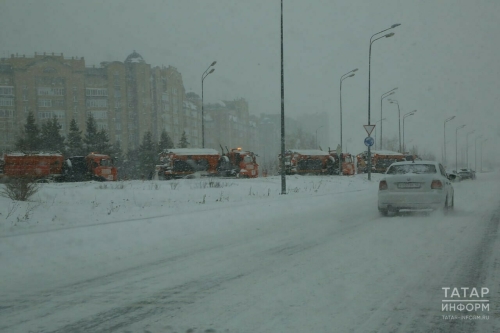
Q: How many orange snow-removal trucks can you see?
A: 4